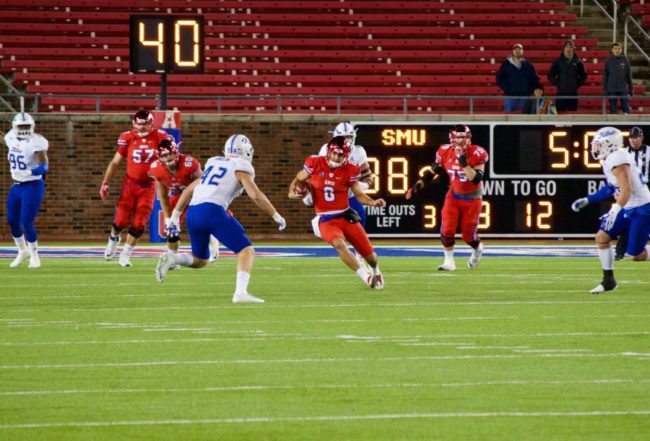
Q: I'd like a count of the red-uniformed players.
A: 4